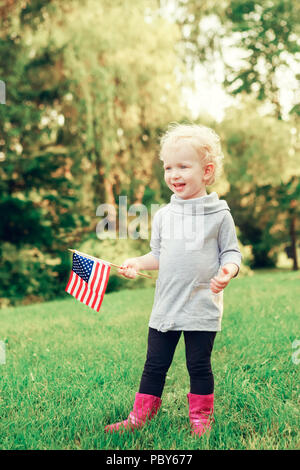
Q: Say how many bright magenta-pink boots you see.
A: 2